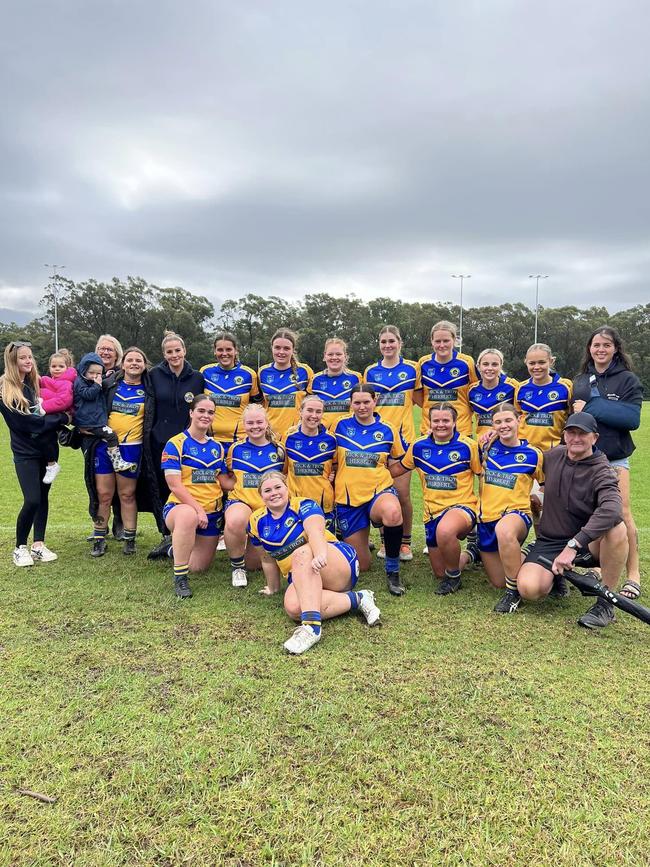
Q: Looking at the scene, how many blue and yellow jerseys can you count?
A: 15